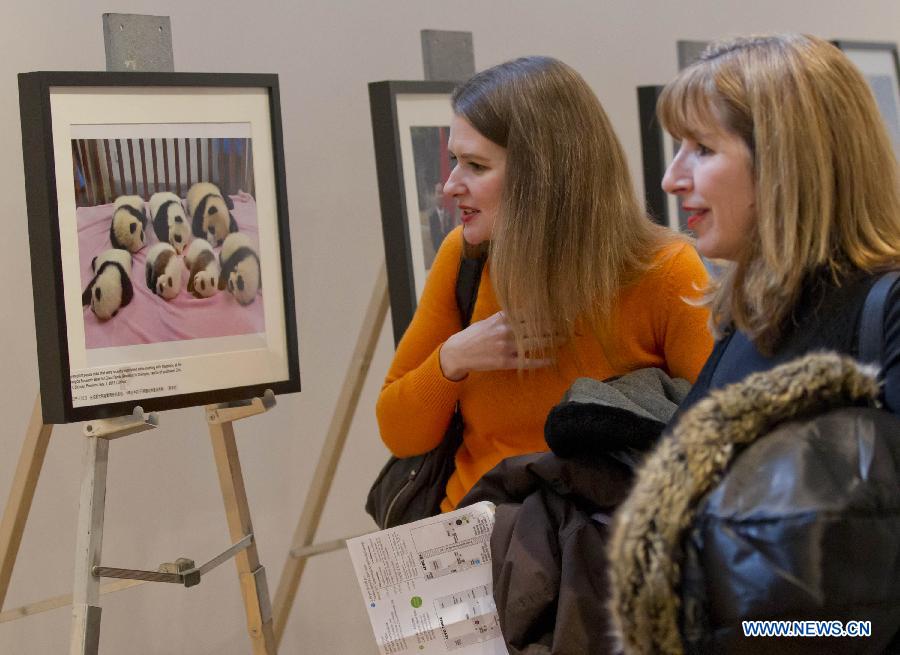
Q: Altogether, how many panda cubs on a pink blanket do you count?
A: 7